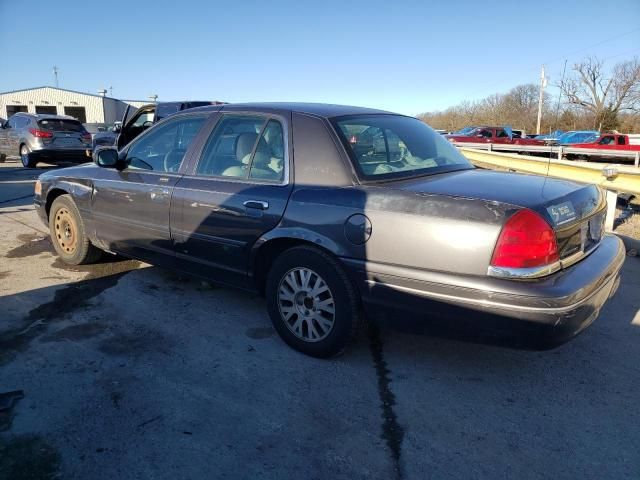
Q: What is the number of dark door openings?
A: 3